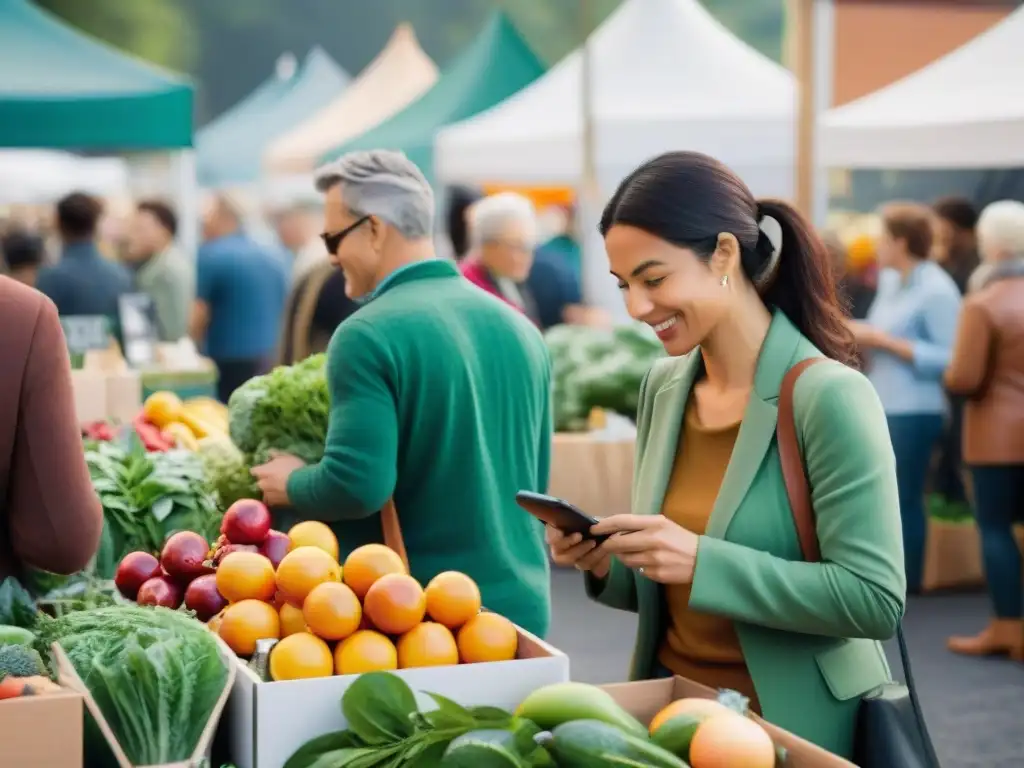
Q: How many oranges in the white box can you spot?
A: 13